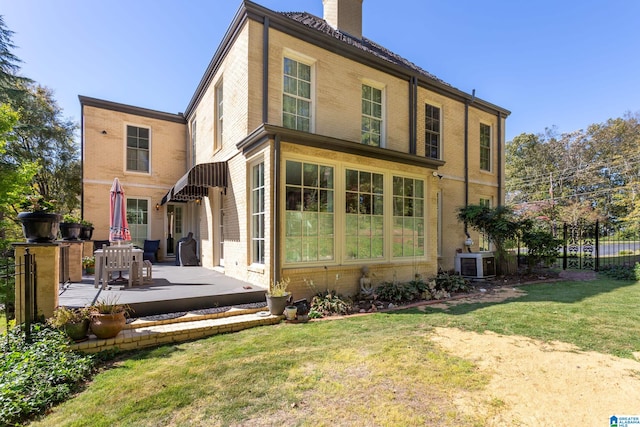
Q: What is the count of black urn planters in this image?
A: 3